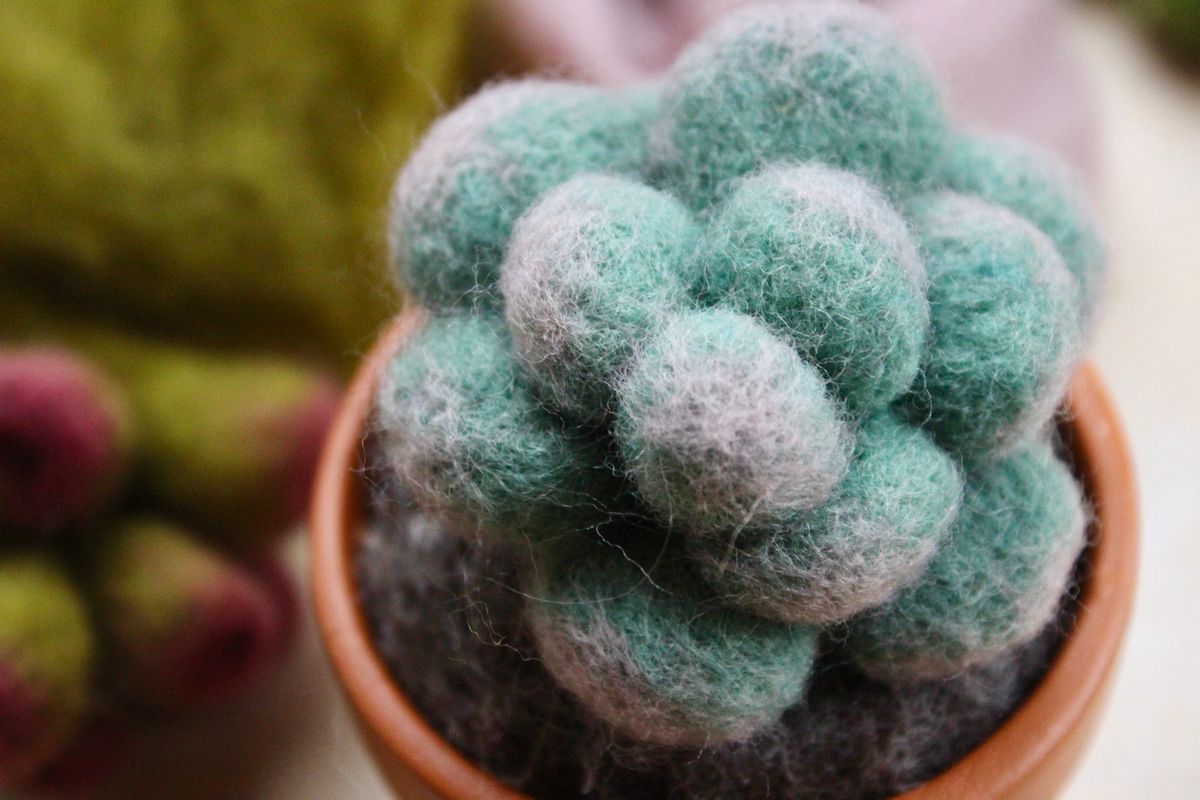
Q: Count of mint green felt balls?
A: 11